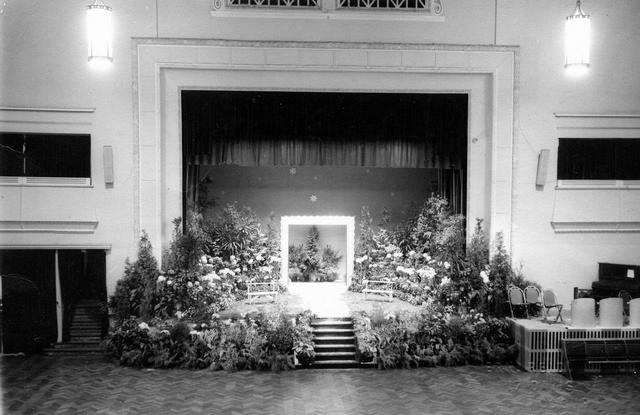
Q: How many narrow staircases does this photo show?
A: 2